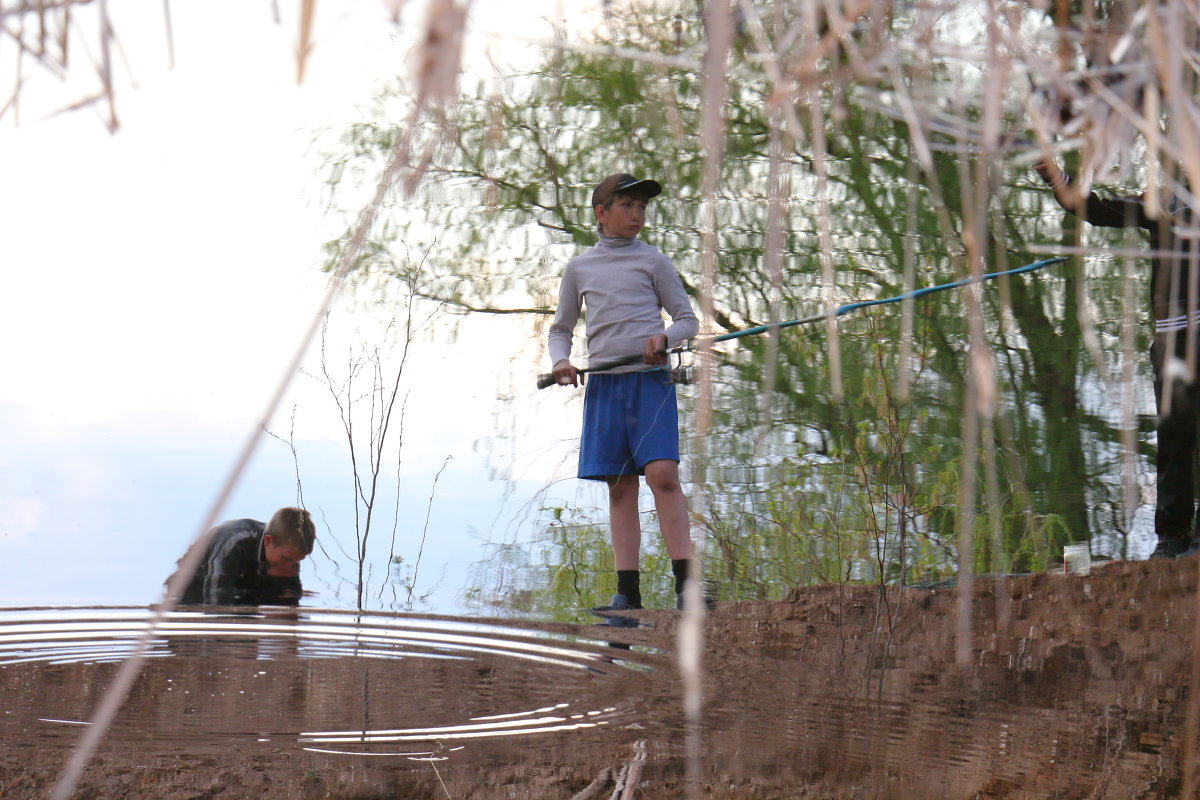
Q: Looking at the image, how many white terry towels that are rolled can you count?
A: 0